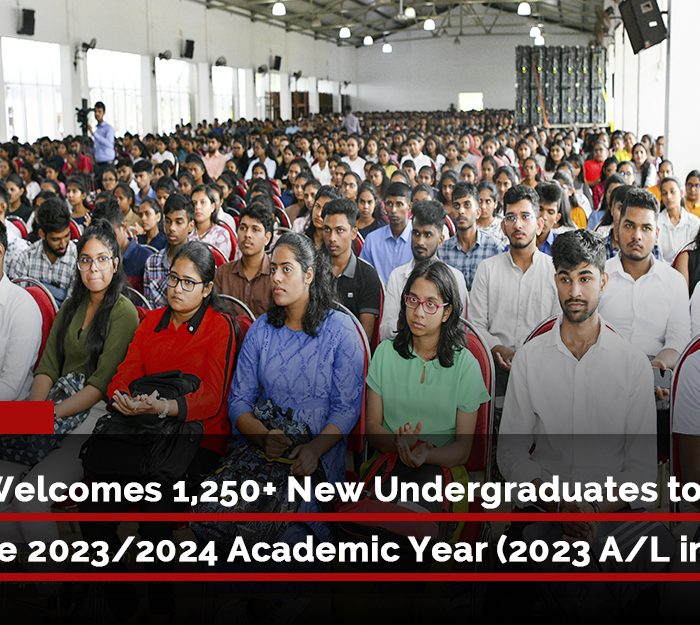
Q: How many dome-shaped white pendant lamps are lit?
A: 9